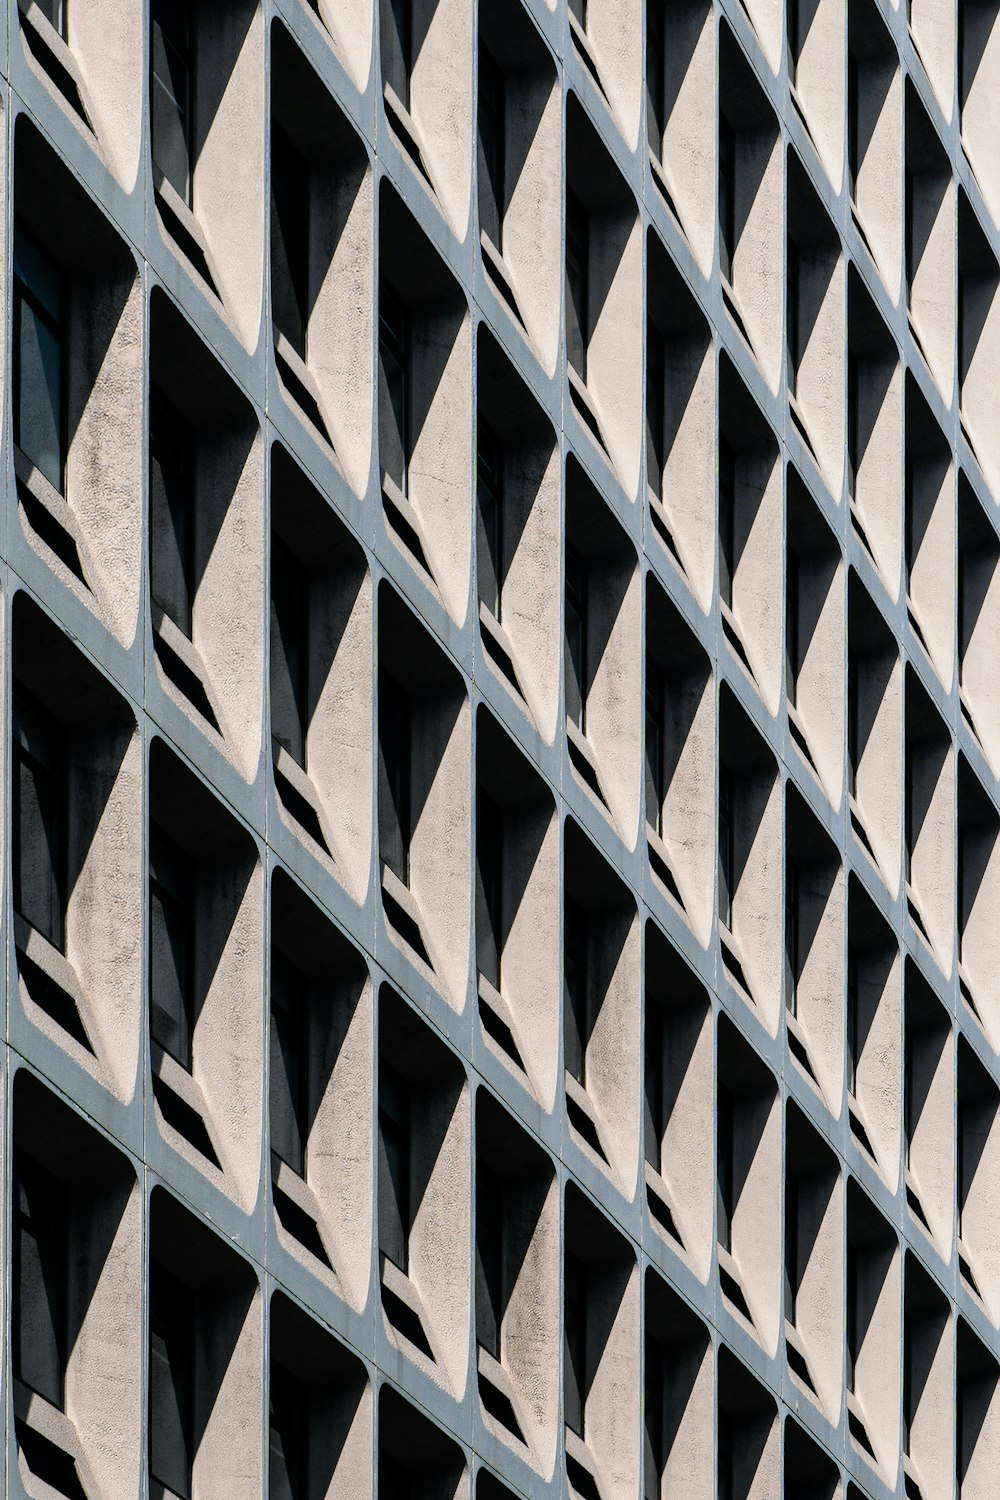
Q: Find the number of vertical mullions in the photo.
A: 12